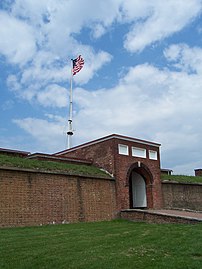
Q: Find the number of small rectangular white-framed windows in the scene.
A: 3